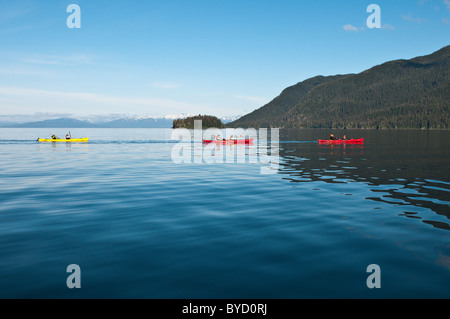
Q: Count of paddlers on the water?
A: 6